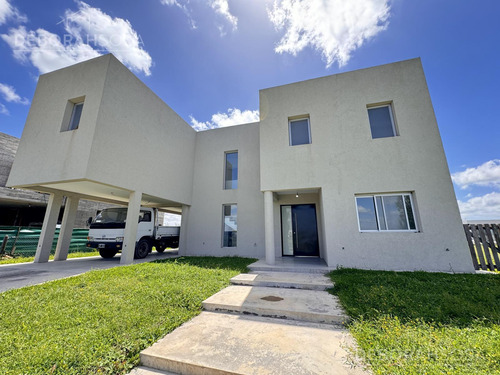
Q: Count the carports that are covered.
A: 1